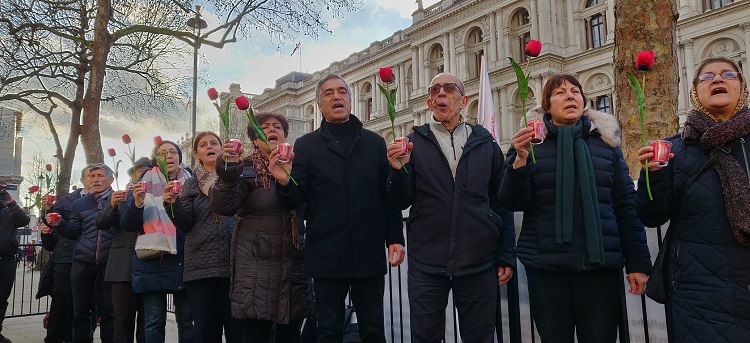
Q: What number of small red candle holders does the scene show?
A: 11